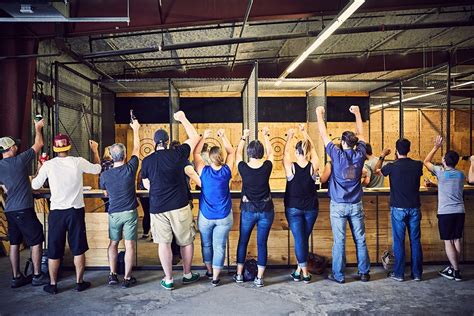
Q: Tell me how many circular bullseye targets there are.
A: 4